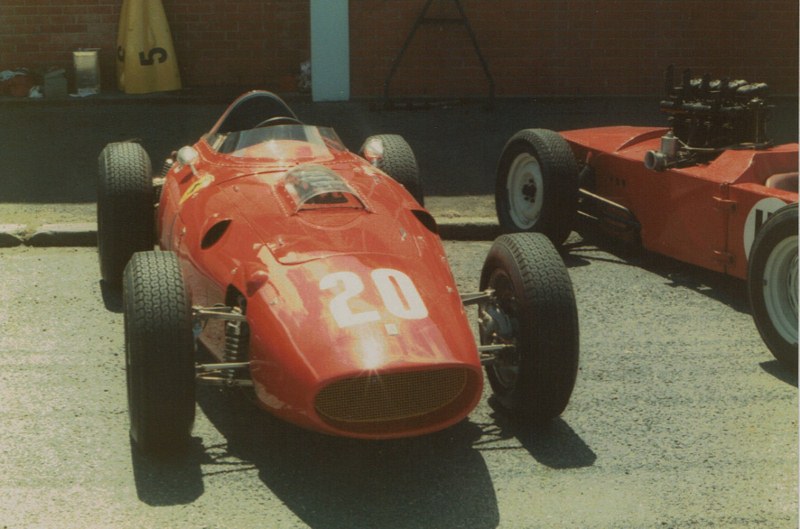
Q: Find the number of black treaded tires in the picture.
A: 6